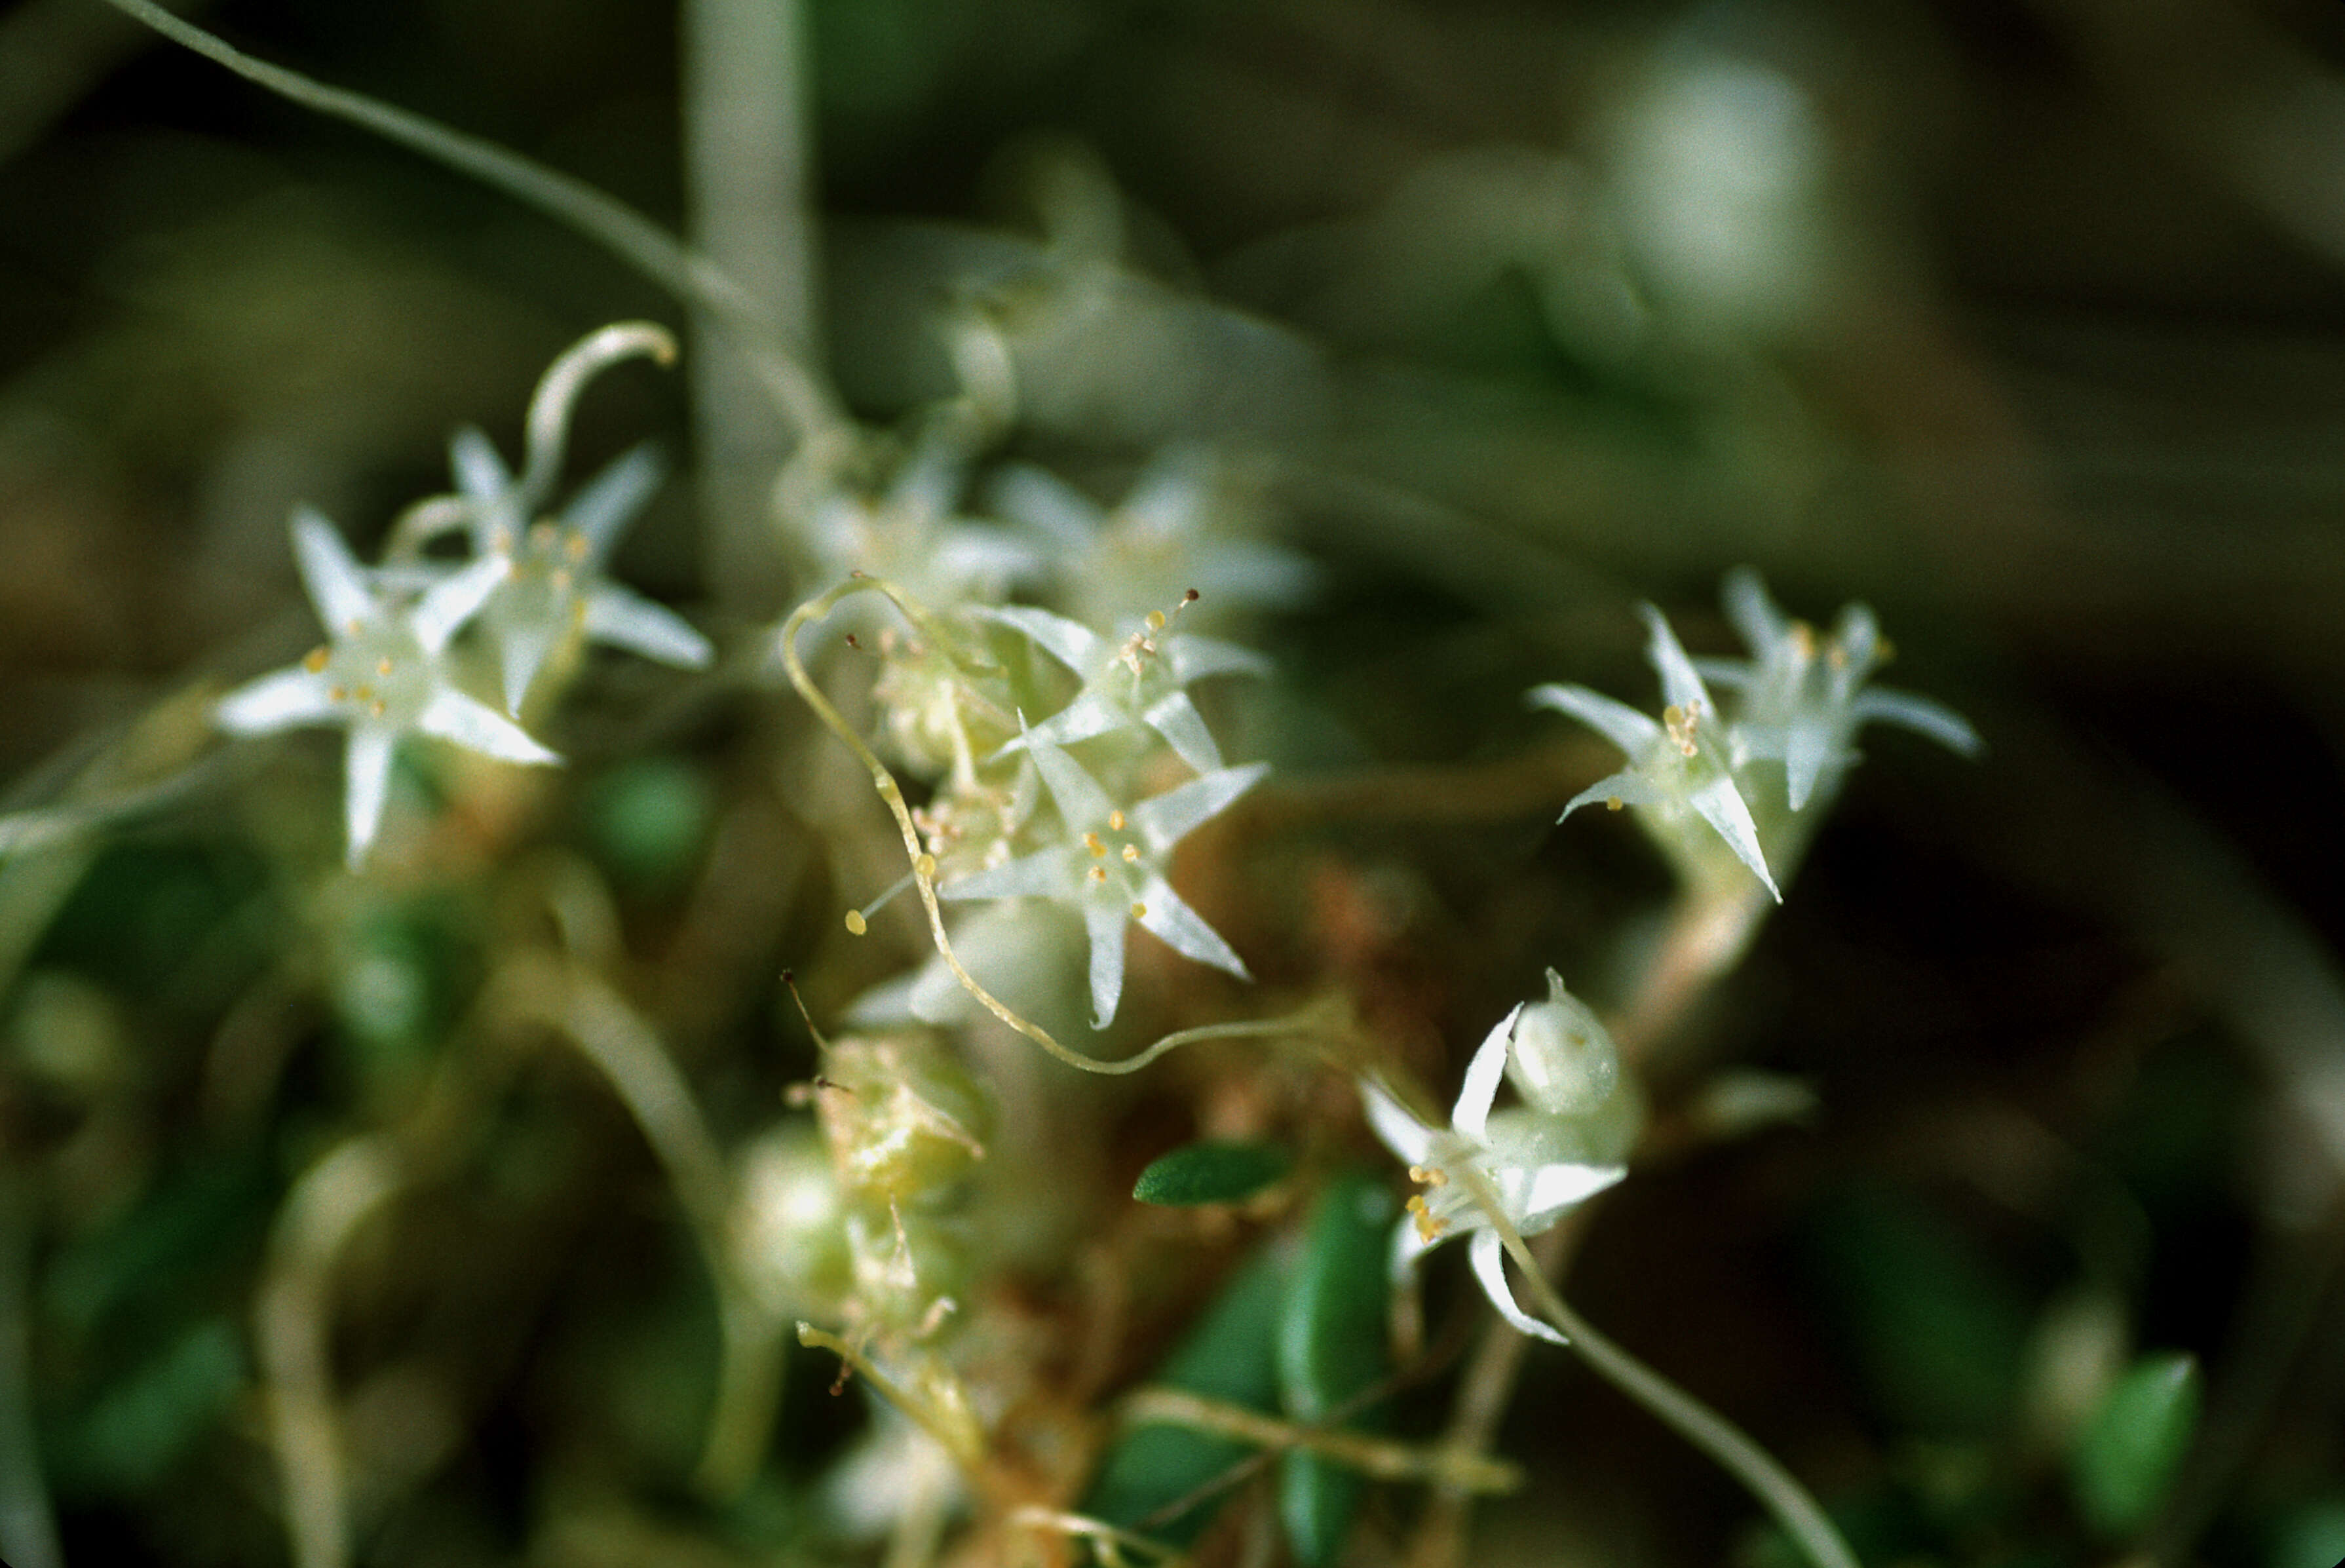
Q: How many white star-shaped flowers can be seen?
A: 9